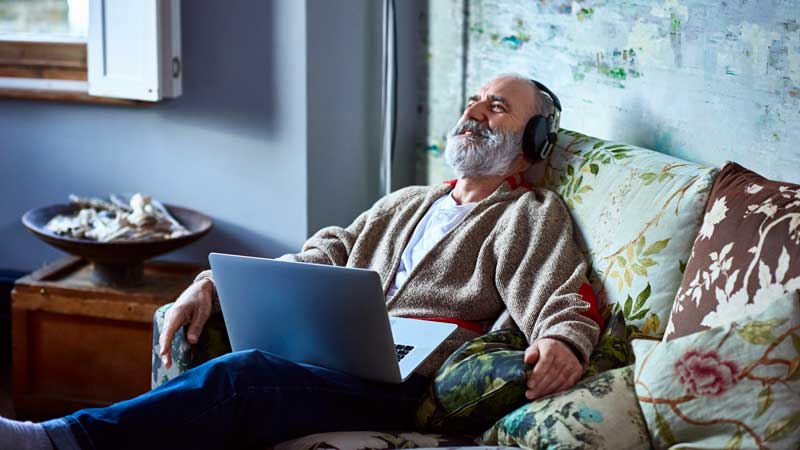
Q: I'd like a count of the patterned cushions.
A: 5